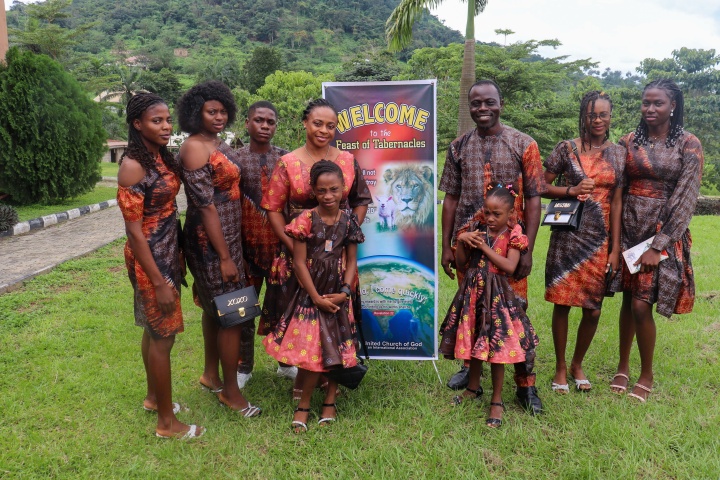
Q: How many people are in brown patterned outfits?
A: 9